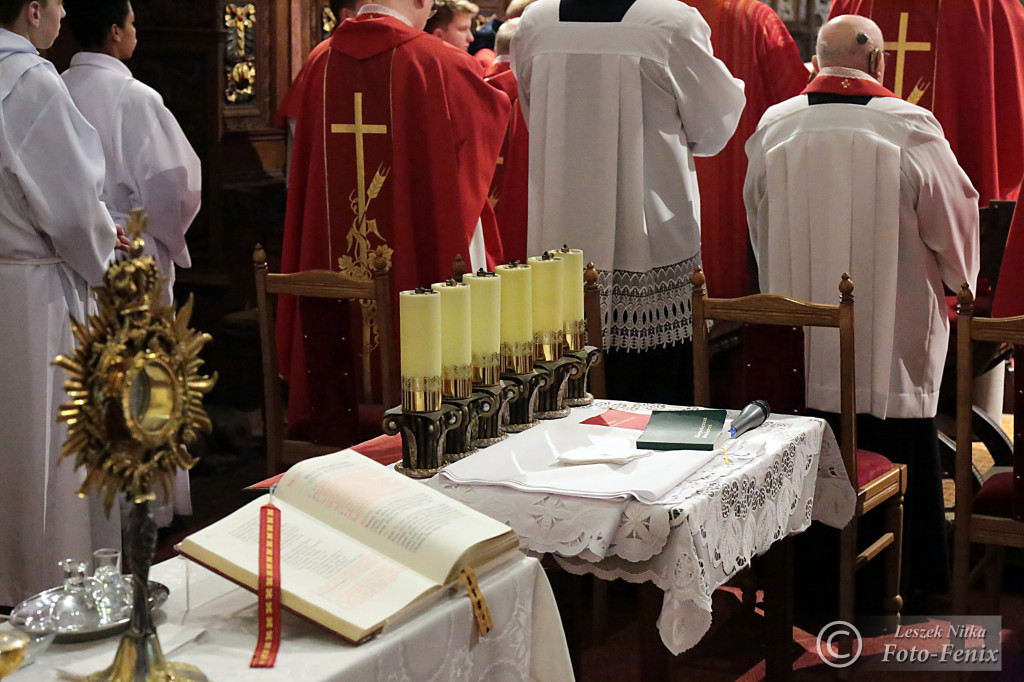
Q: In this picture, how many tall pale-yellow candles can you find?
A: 6